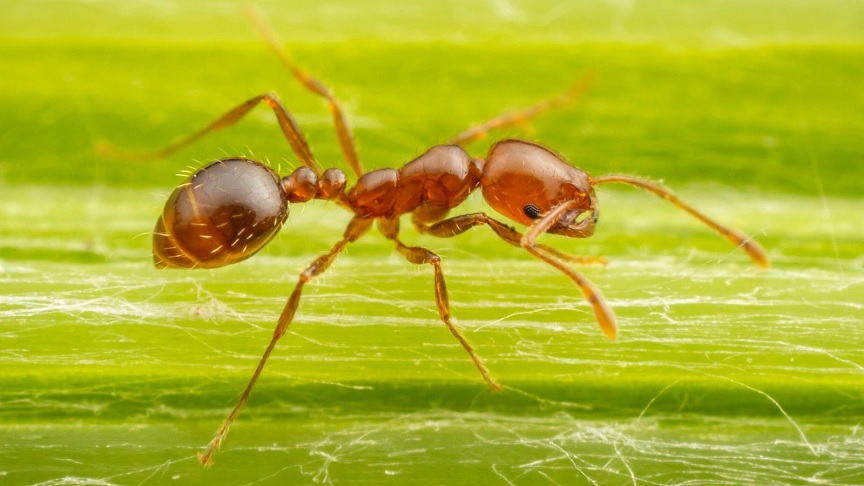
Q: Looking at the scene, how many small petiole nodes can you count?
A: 2